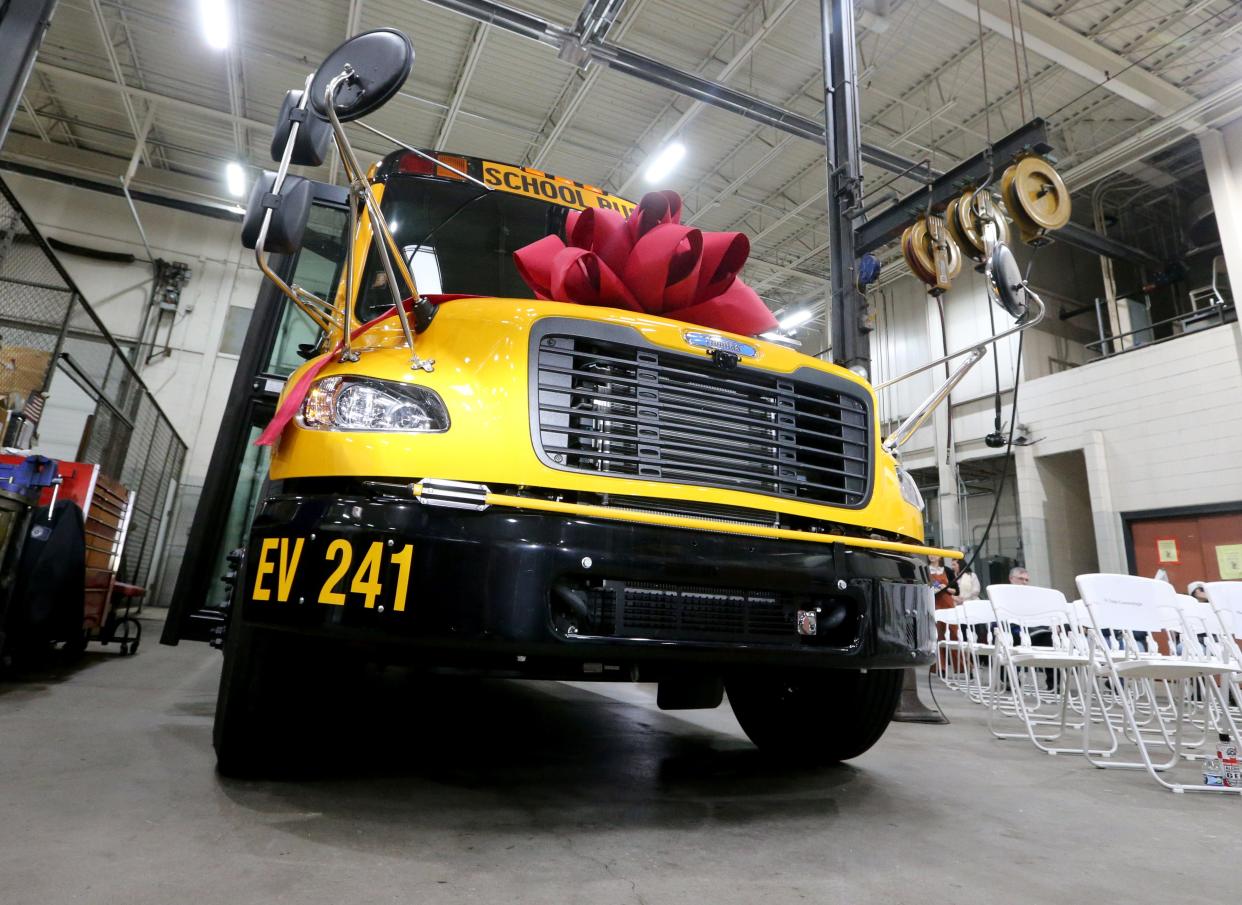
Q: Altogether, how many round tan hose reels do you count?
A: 3